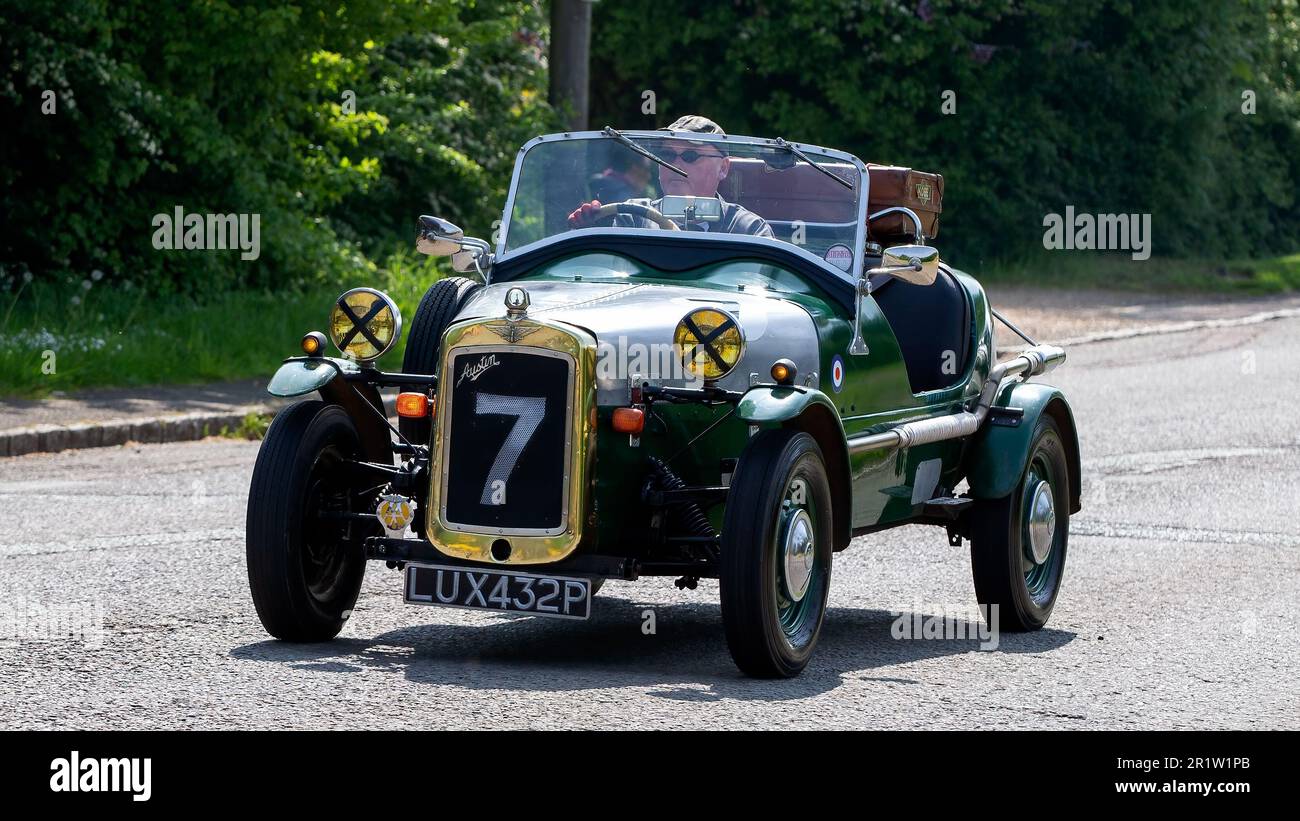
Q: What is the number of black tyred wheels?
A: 4